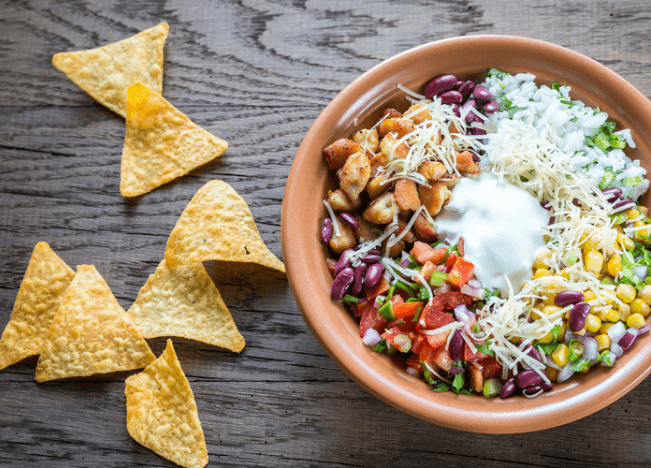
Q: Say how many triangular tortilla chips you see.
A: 7